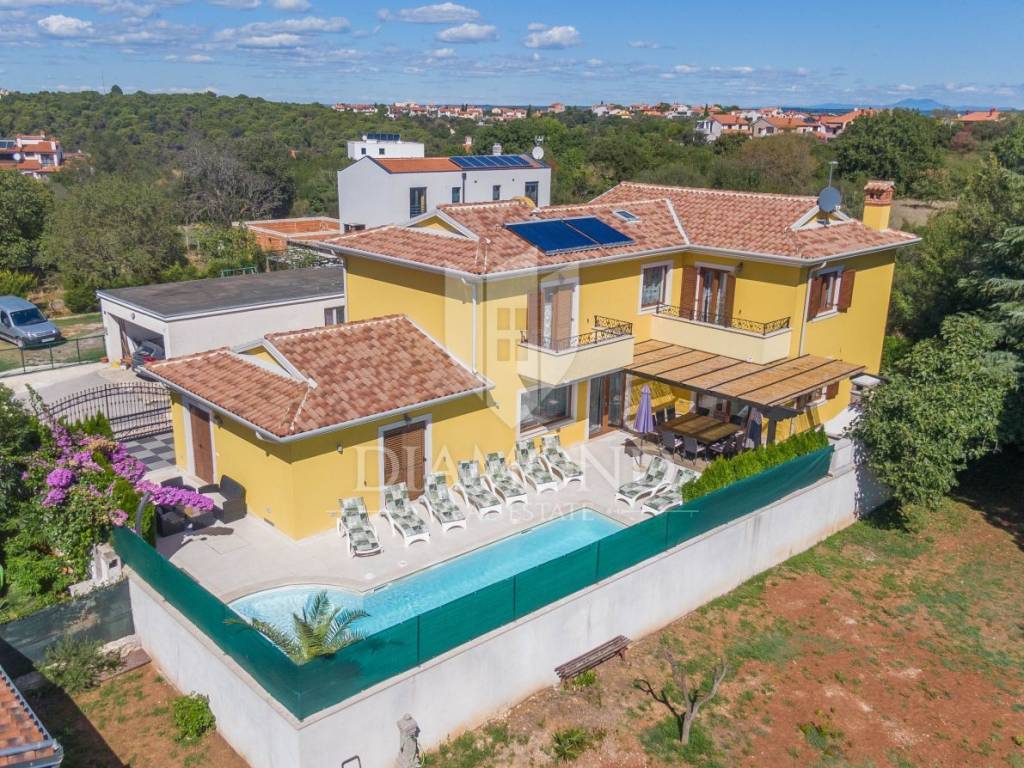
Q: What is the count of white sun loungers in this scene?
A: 9